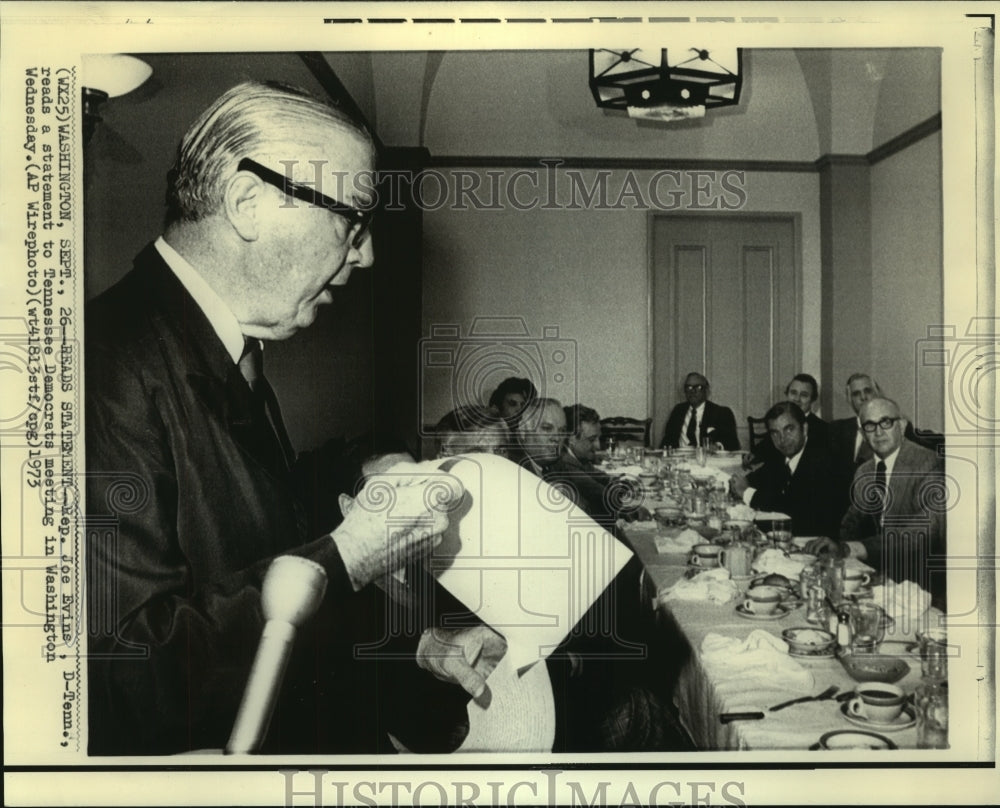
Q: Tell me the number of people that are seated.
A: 9